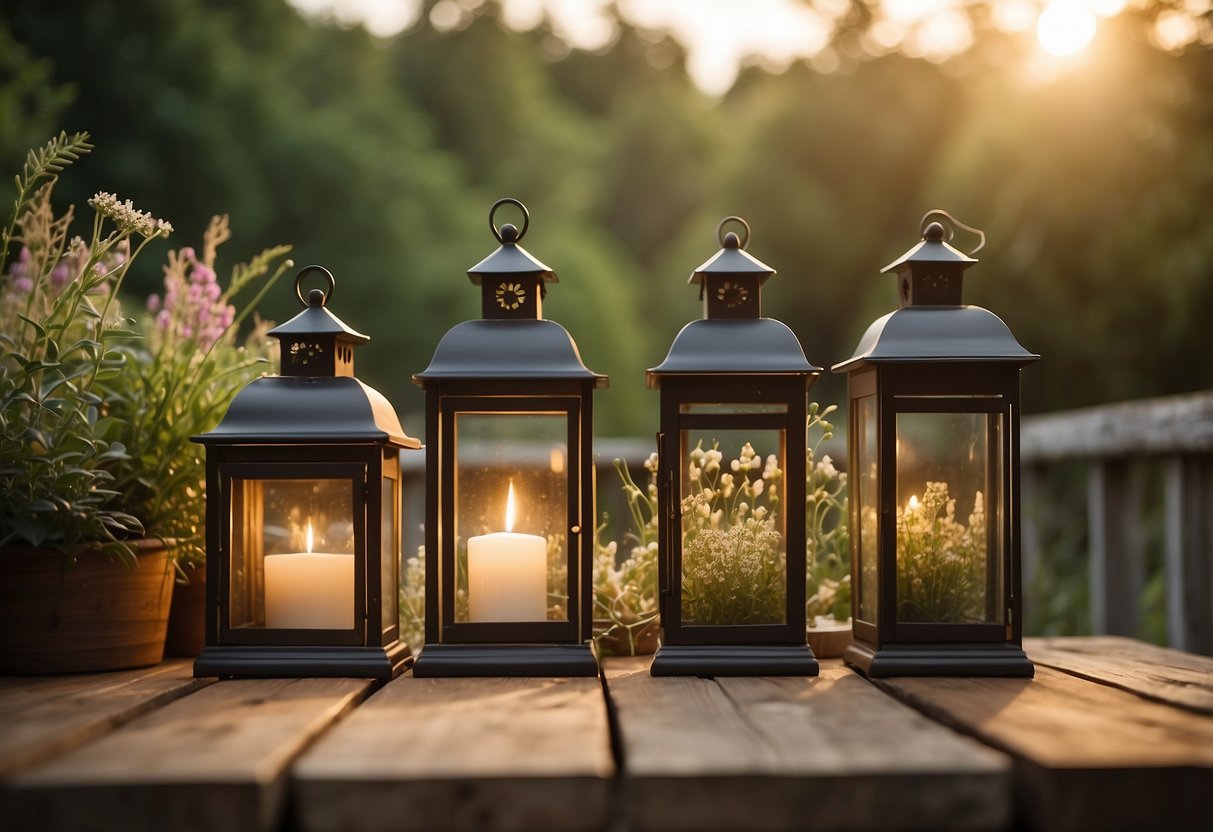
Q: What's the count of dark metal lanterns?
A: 4